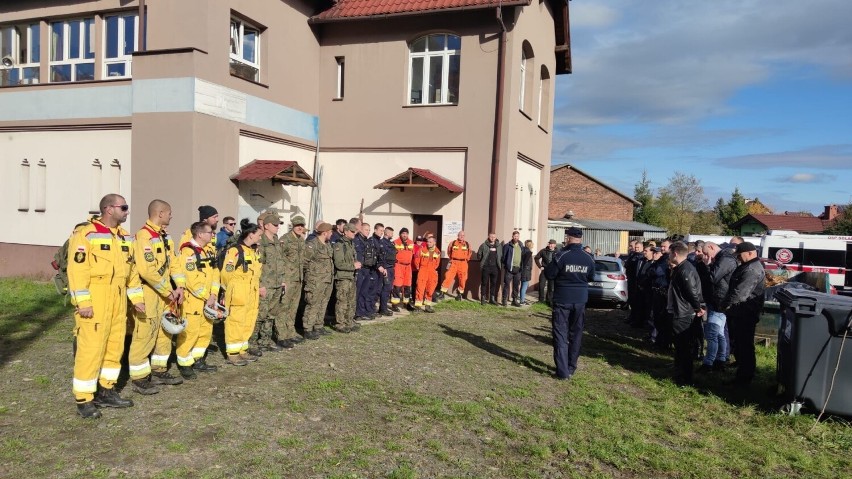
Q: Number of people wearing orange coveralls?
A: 3